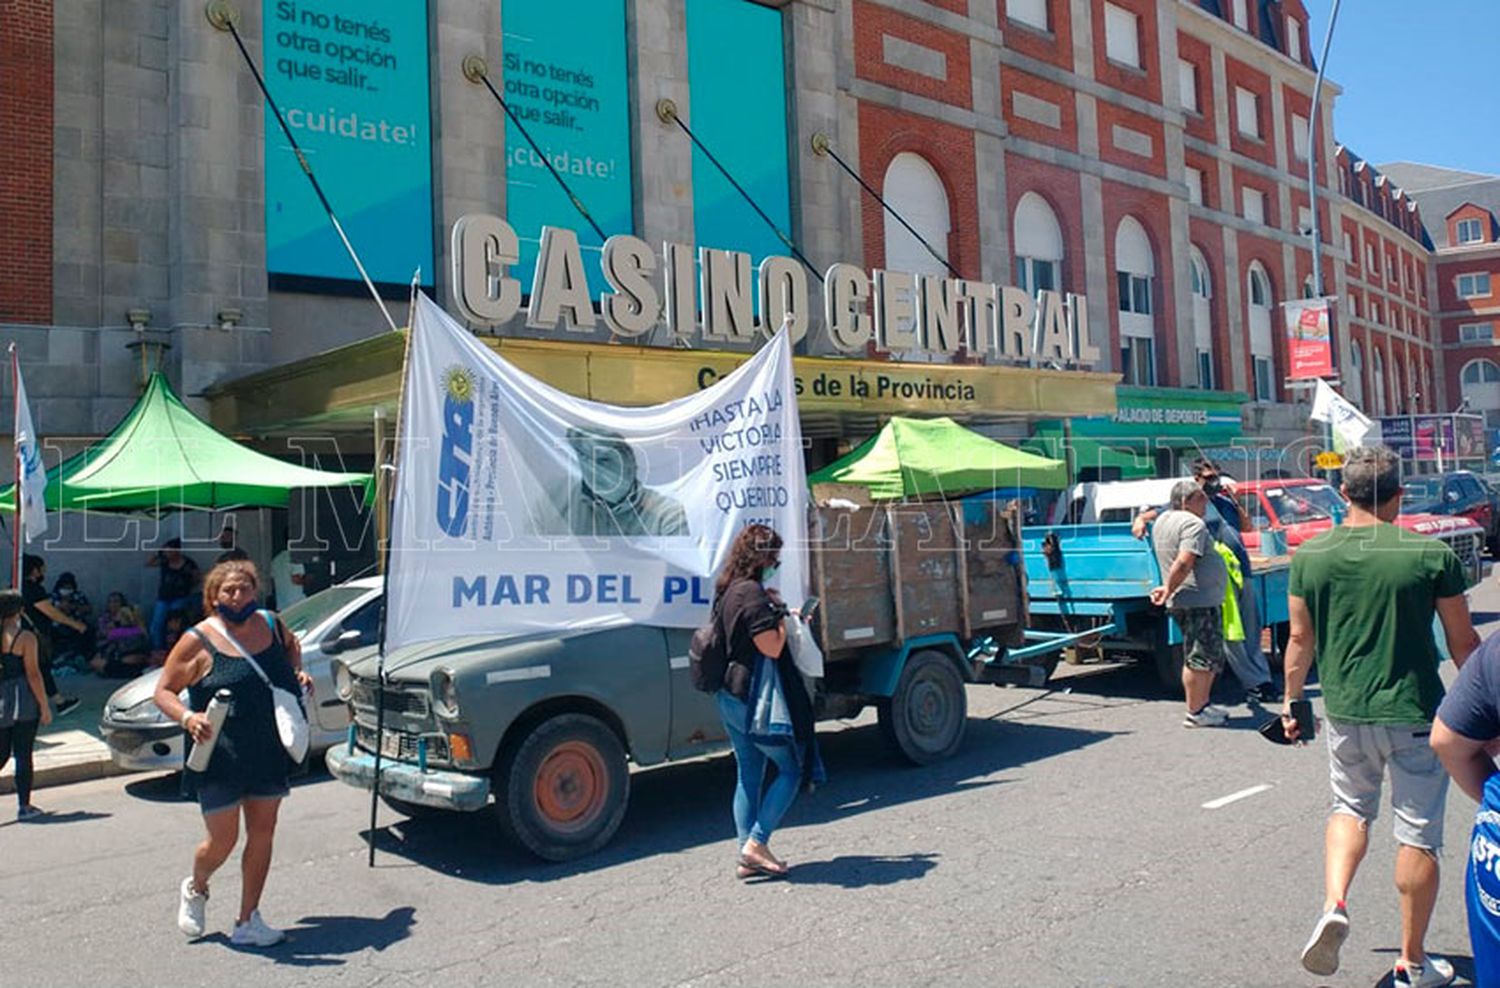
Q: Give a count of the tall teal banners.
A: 3